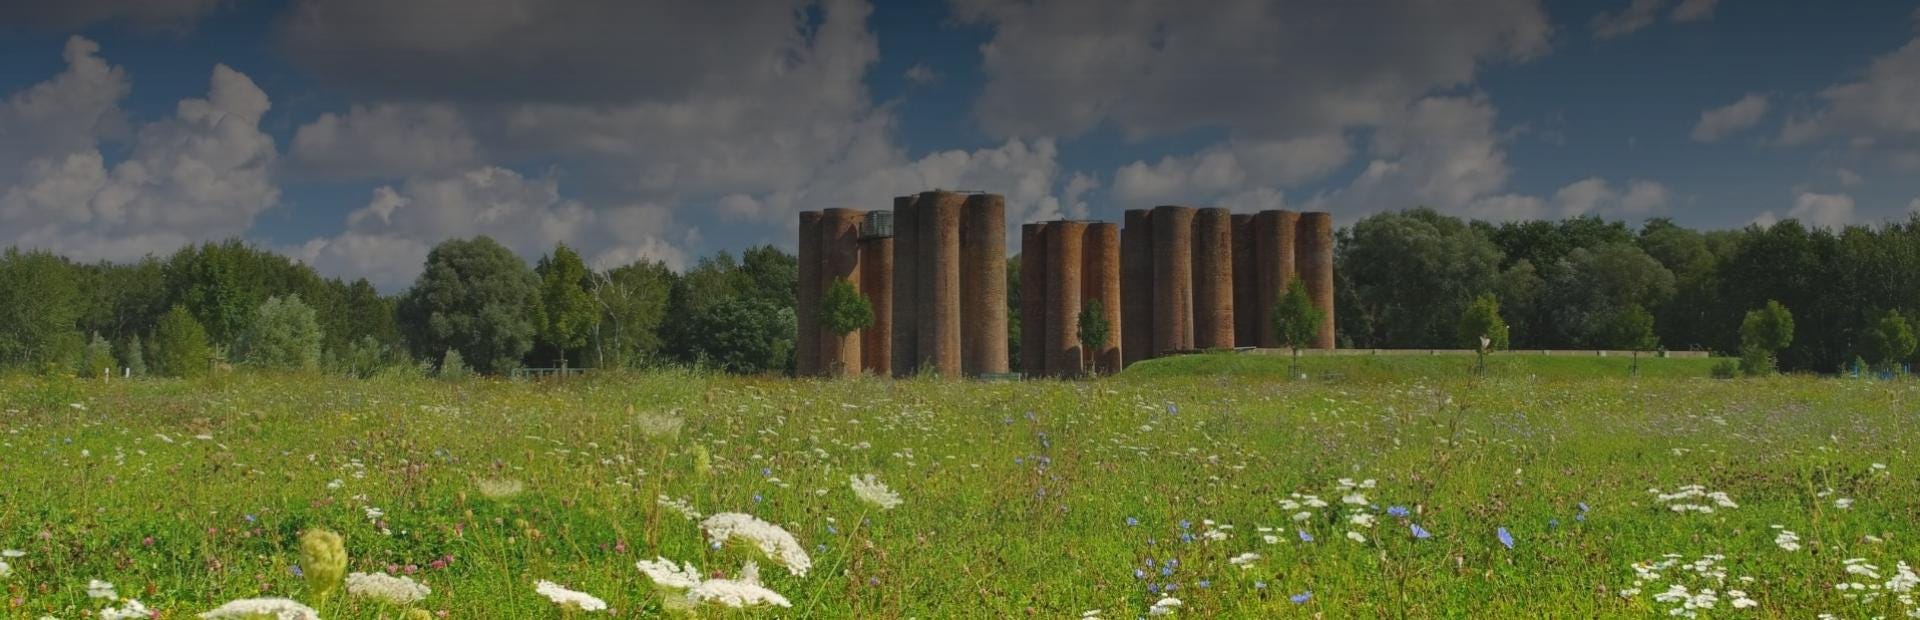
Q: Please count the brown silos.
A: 15